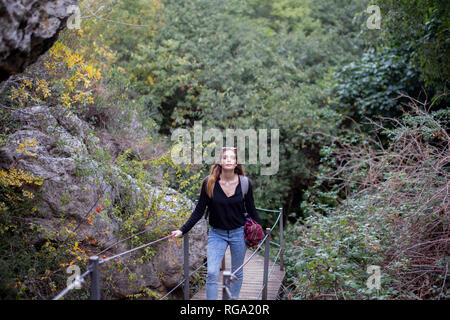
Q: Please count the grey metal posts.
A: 5